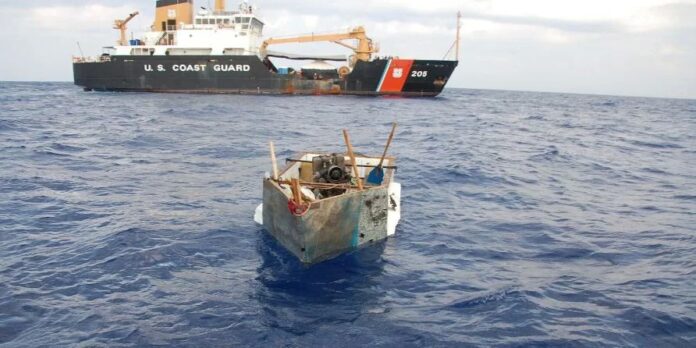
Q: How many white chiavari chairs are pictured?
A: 0